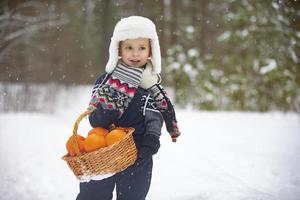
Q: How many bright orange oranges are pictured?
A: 4